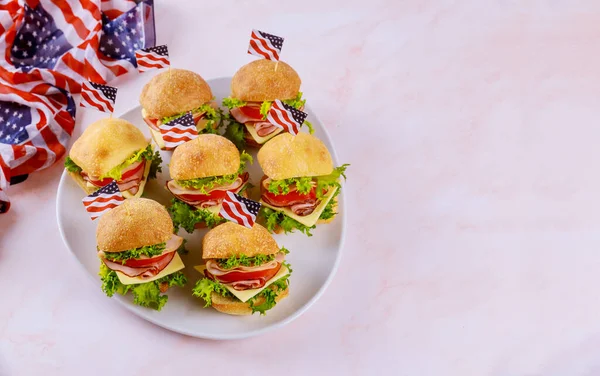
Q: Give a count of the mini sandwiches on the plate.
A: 7